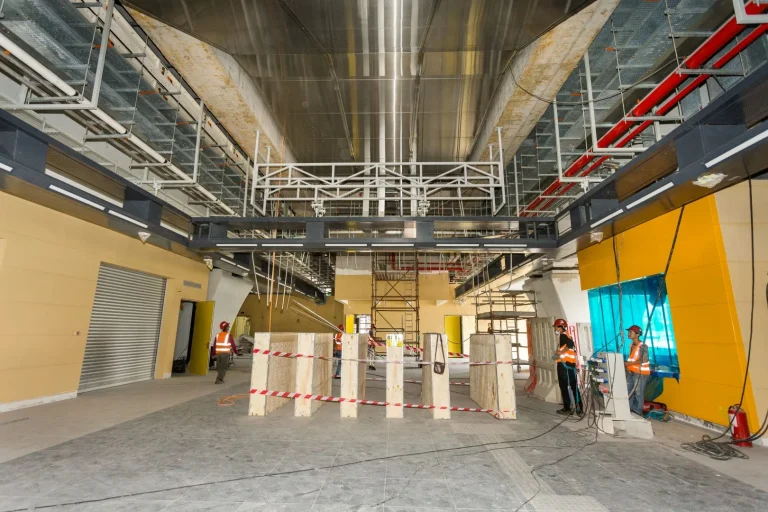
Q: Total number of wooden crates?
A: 6